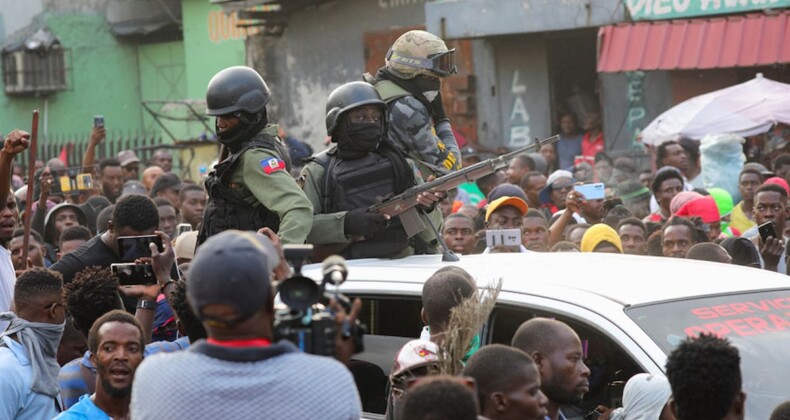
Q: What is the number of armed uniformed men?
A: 3